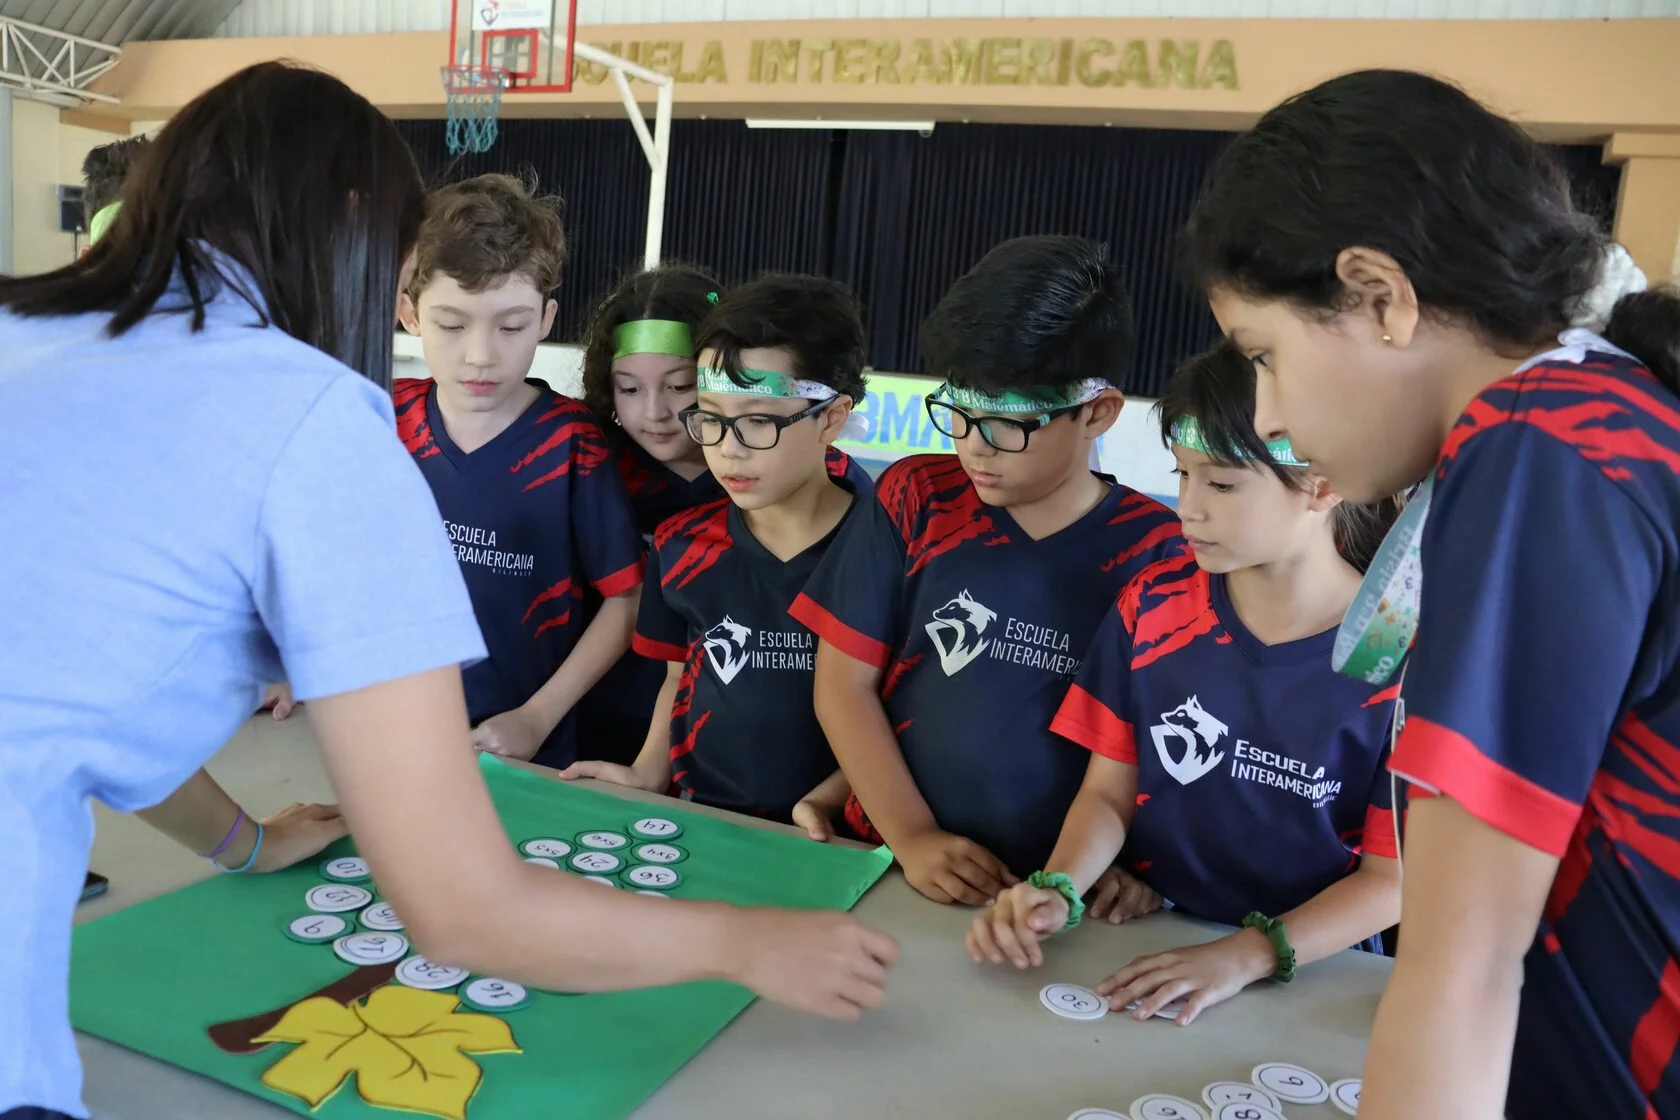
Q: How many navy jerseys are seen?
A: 6